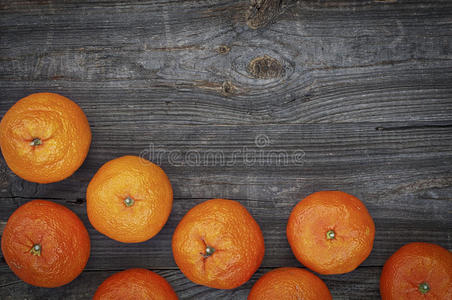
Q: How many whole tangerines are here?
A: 5